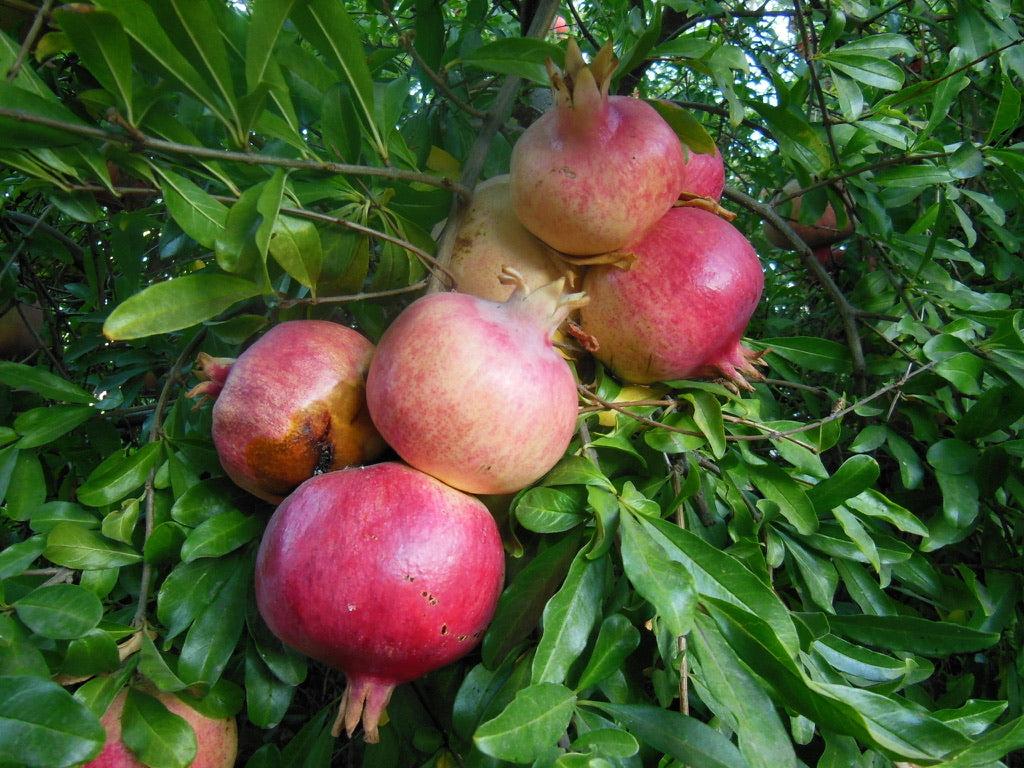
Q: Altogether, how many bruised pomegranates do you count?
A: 1